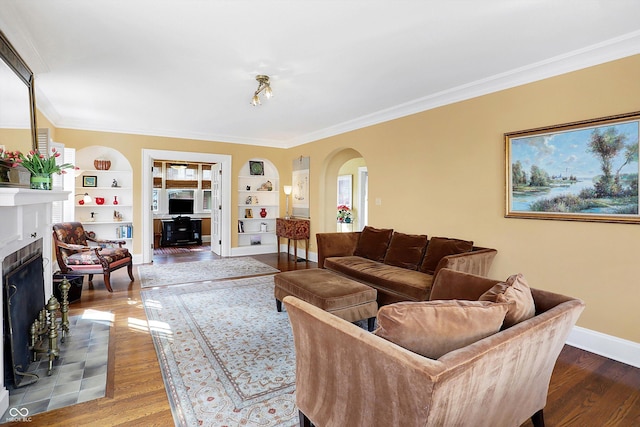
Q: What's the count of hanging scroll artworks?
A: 1